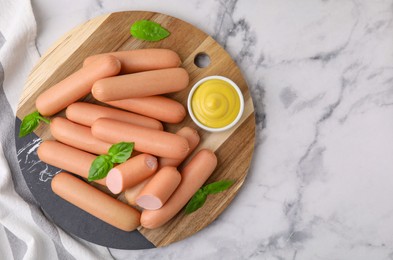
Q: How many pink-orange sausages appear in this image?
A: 13